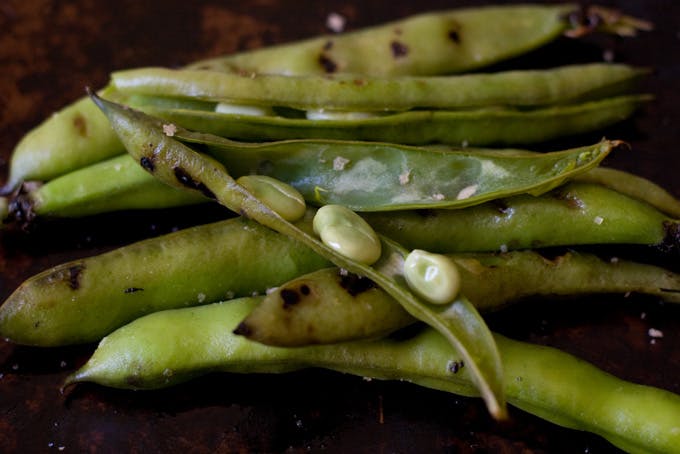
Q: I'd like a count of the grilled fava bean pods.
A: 7